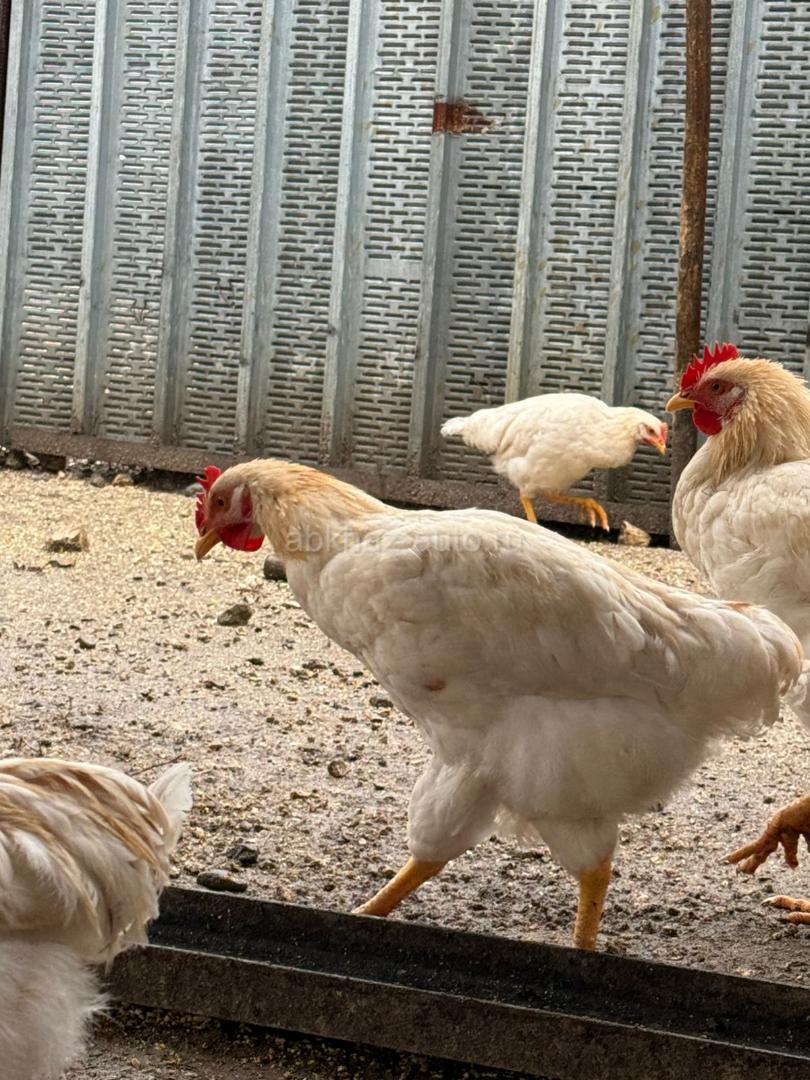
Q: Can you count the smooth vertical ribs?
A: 9